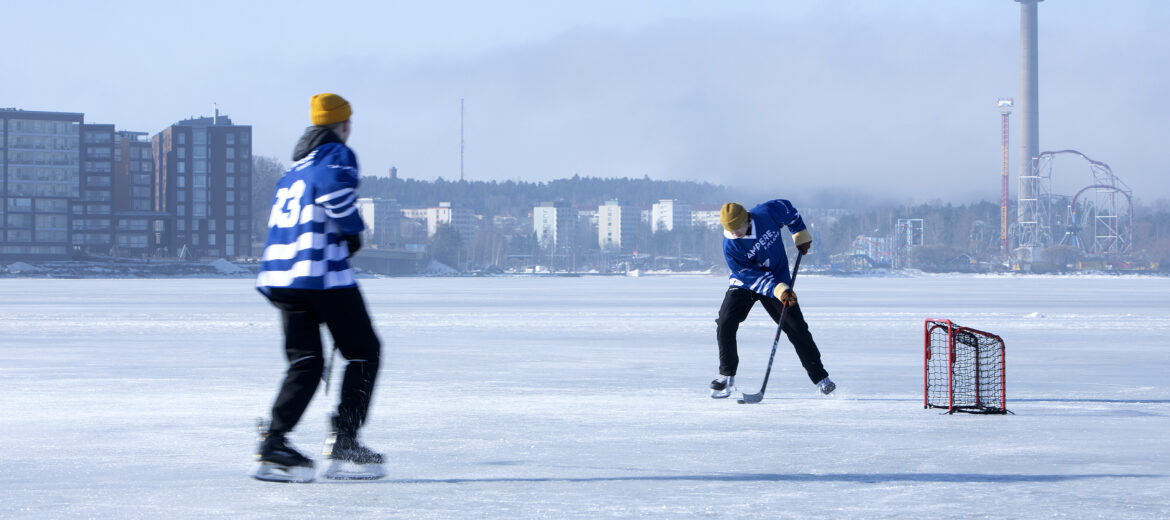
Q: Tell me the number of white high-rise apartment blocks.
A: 5